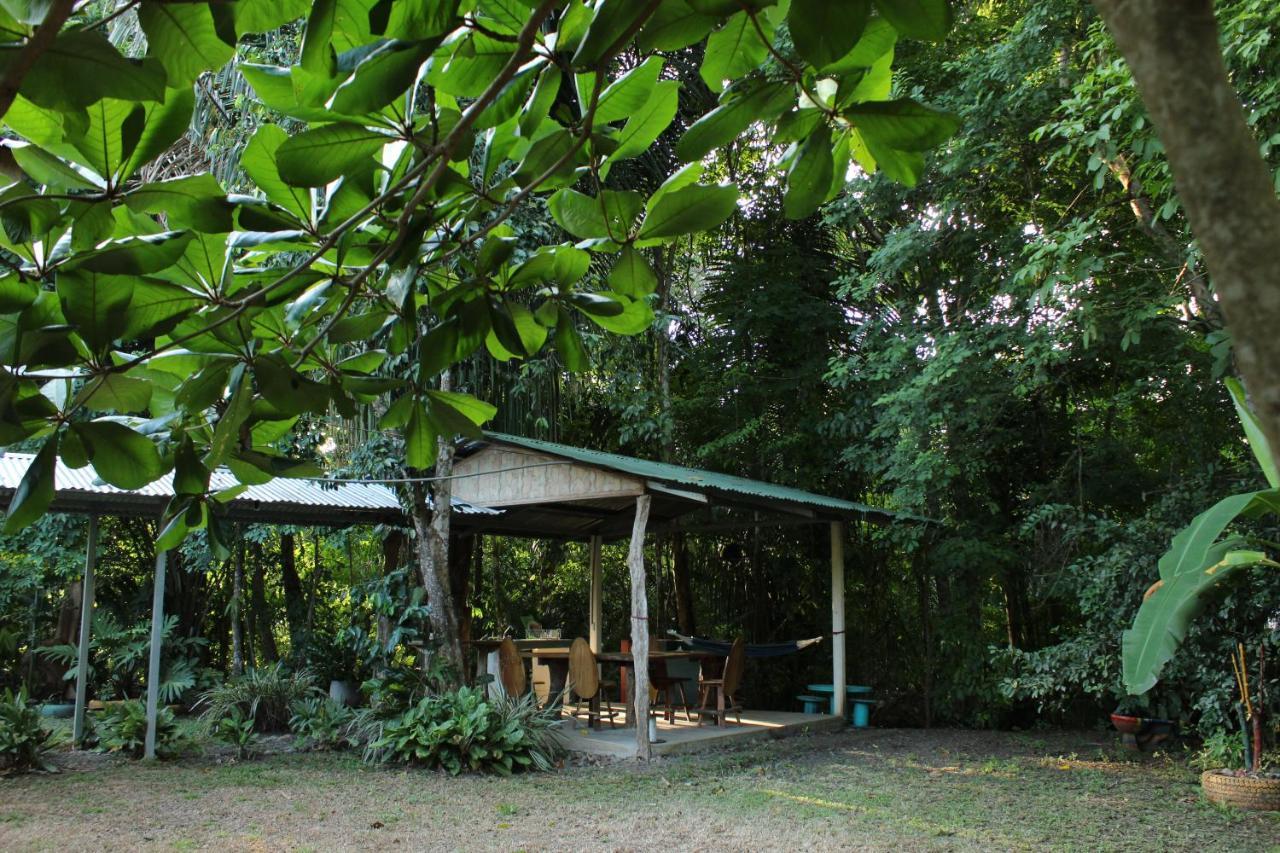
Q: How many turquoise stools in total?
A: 2